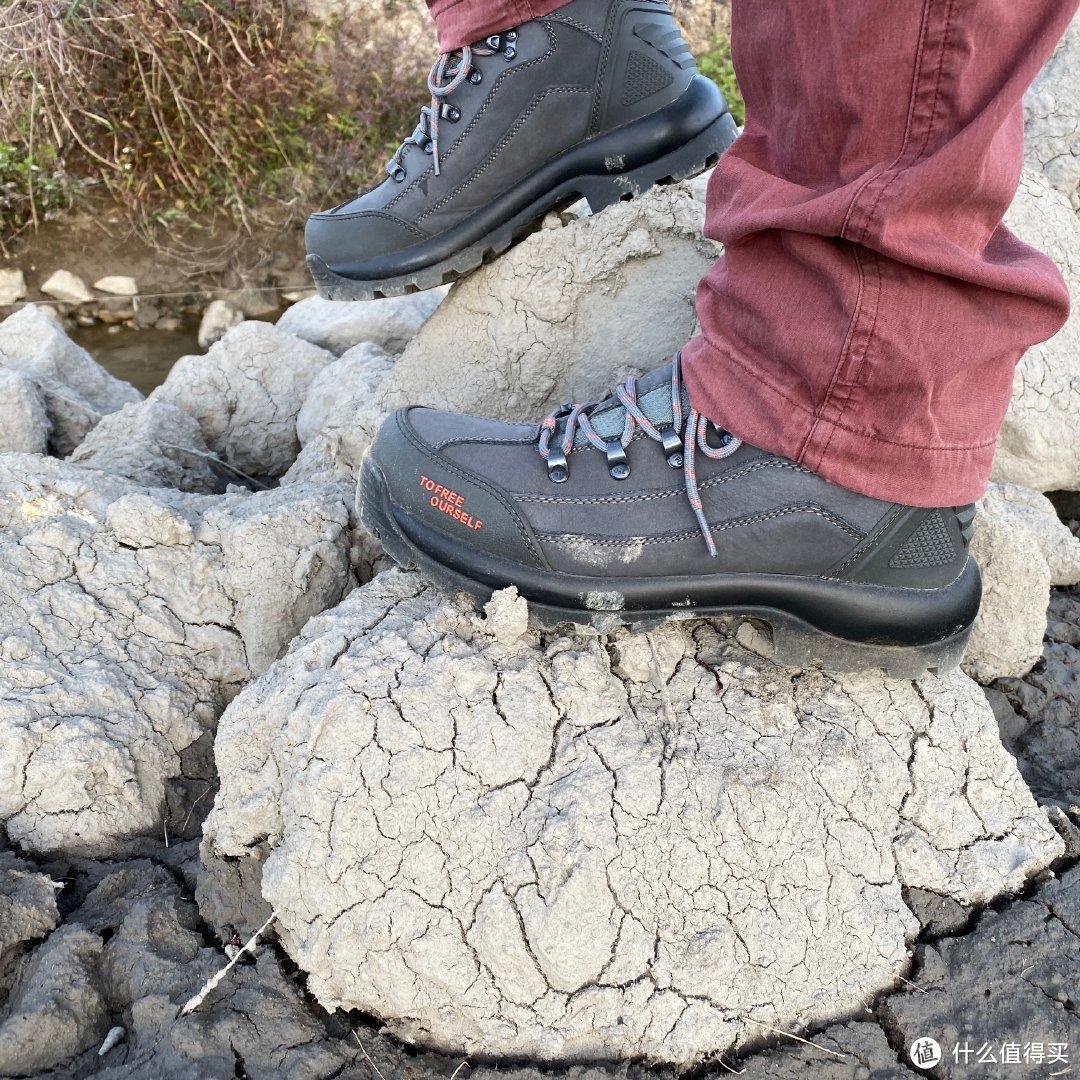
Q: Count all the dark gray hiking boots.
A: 2